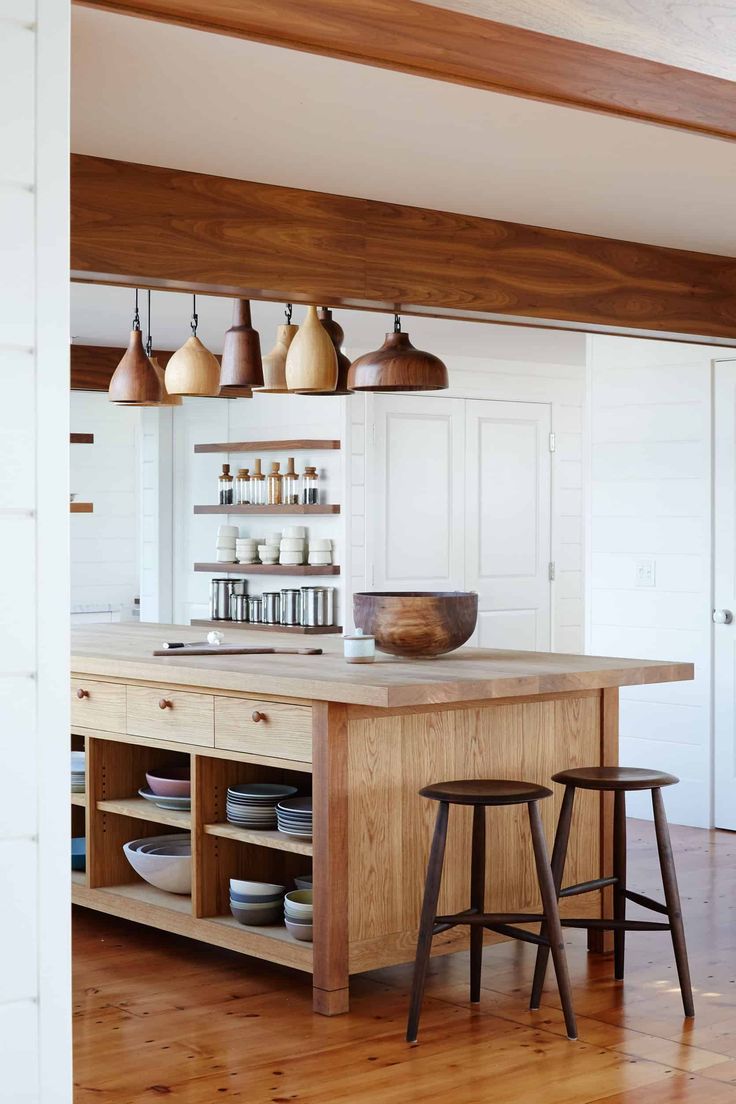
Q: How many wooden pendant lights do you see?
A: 8